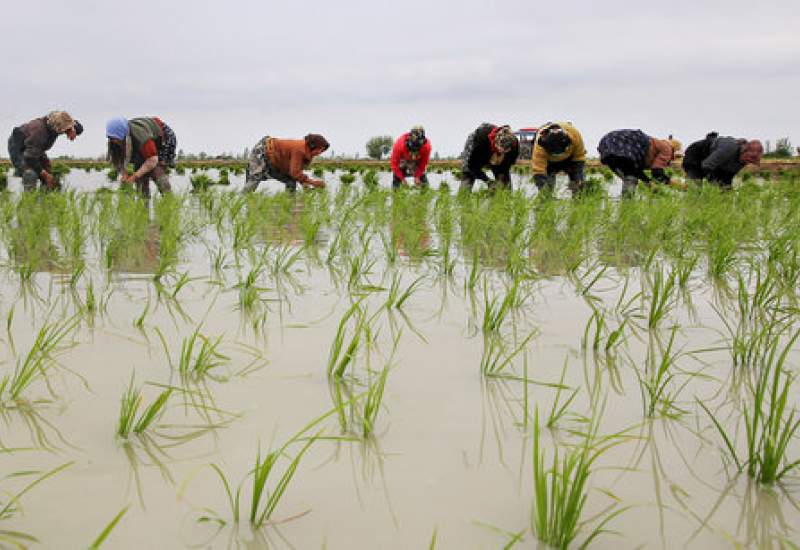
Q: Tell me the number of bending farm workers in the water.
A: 8